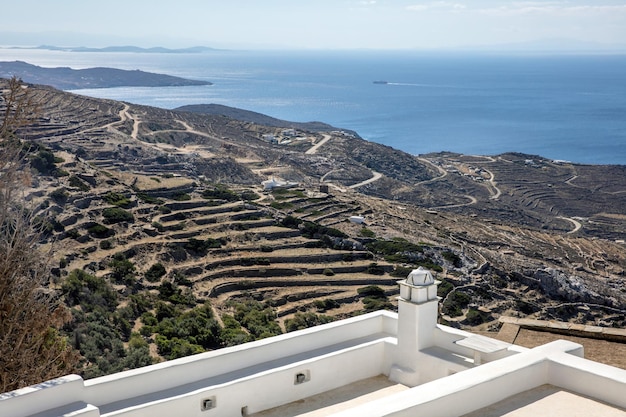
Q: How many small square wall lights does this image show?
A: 2